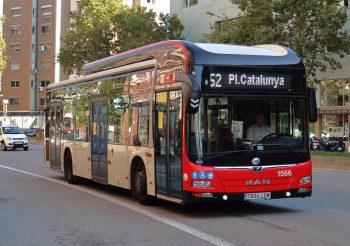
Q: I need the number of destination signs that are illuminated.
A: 1